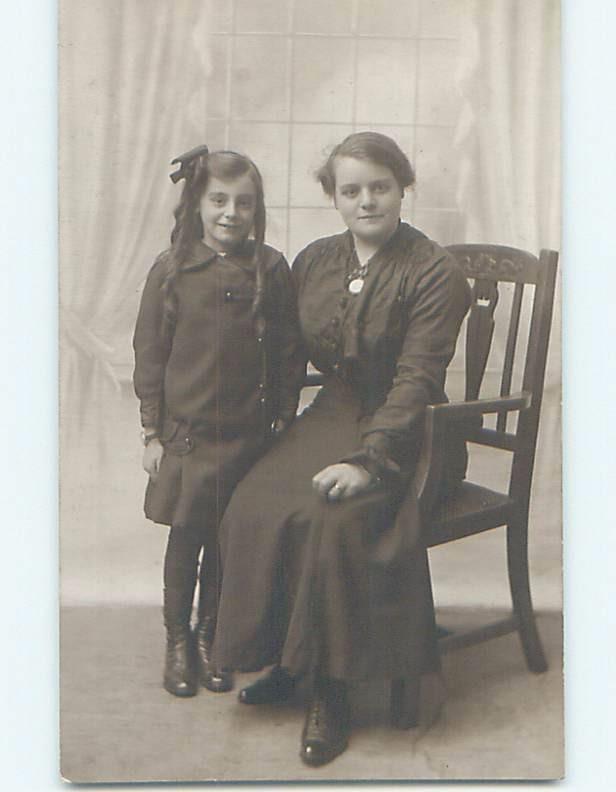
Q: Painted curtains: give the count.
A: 2